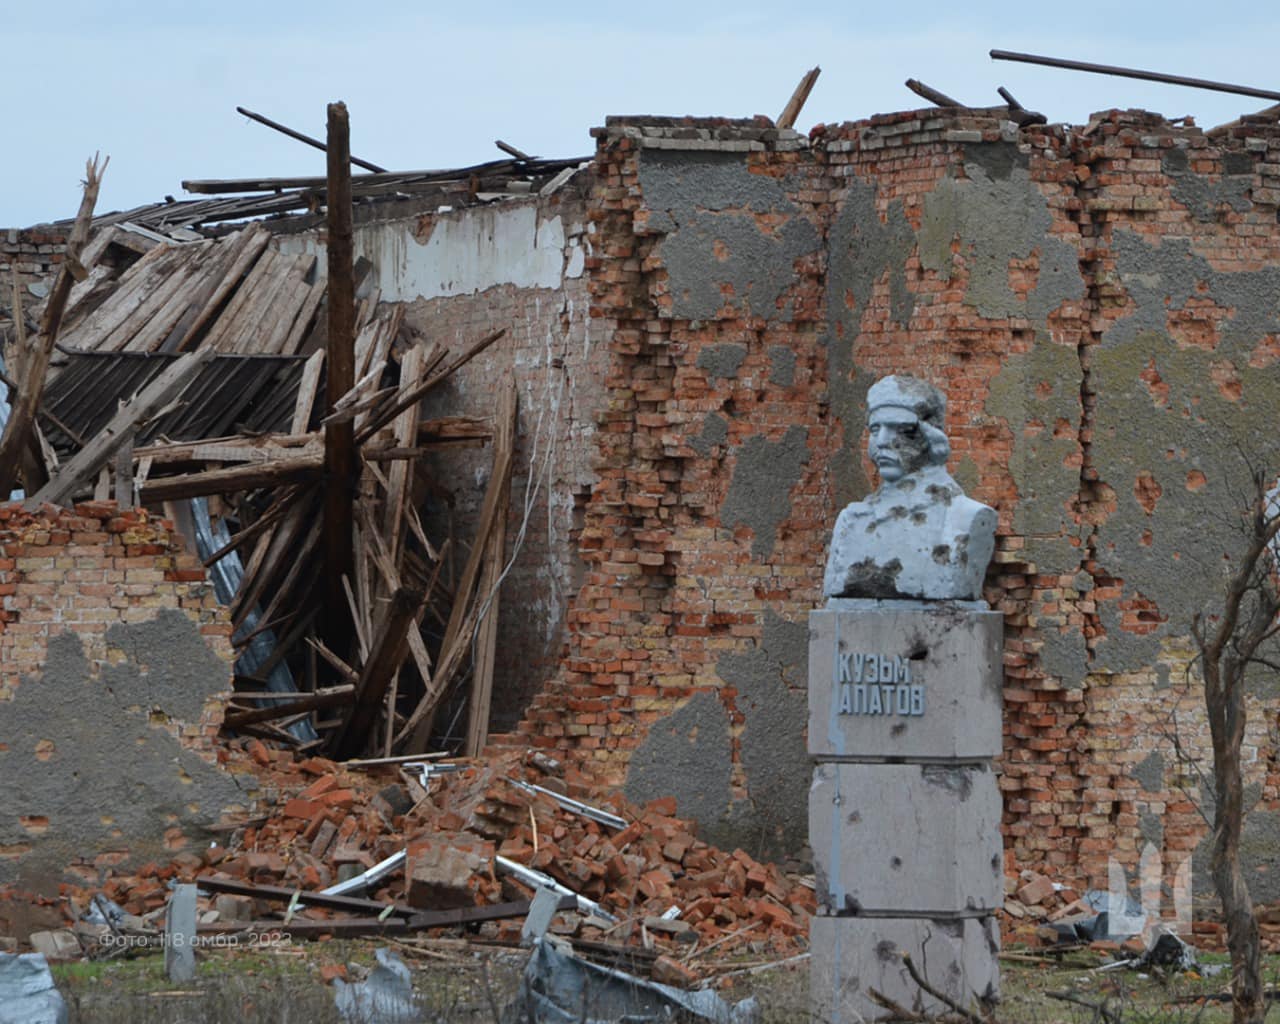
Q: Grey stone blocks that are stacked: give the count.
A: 3